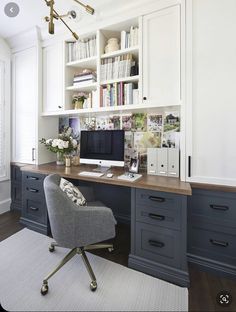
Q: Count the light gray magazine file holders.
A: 3